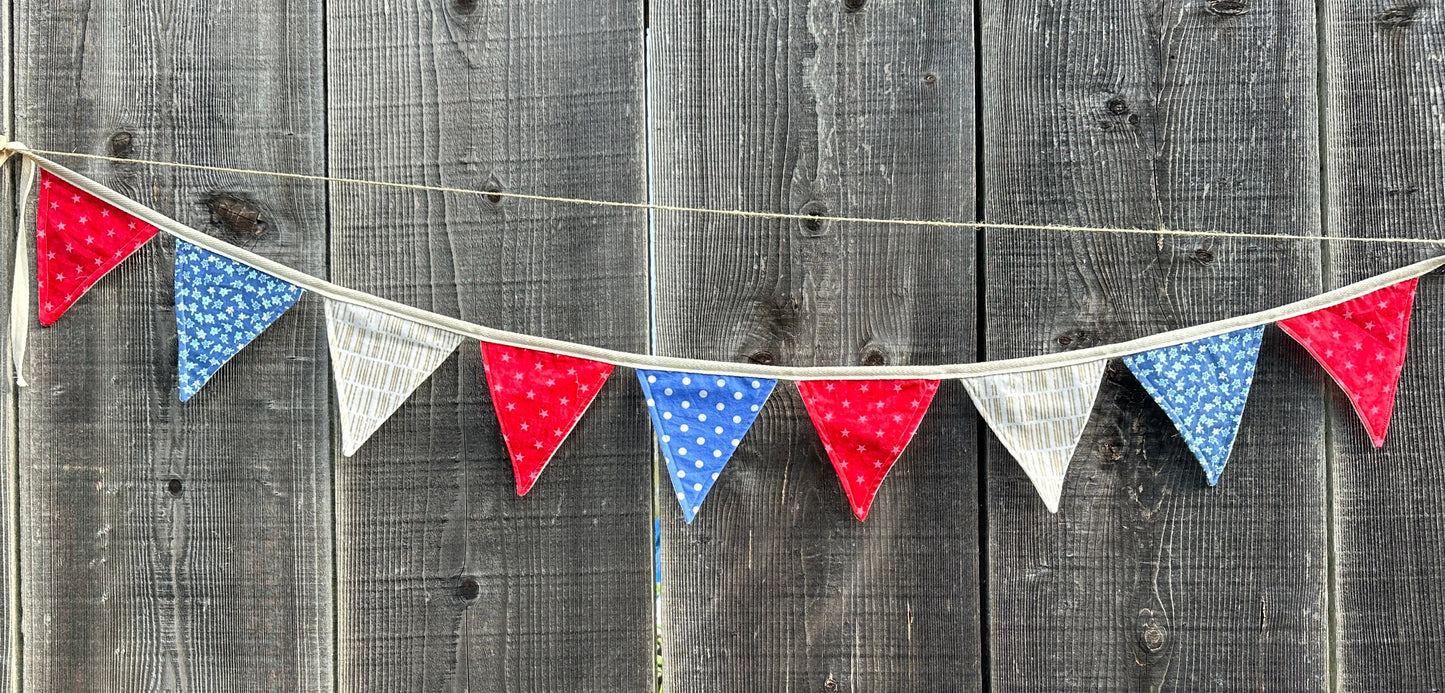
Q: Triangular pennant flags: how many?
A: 9